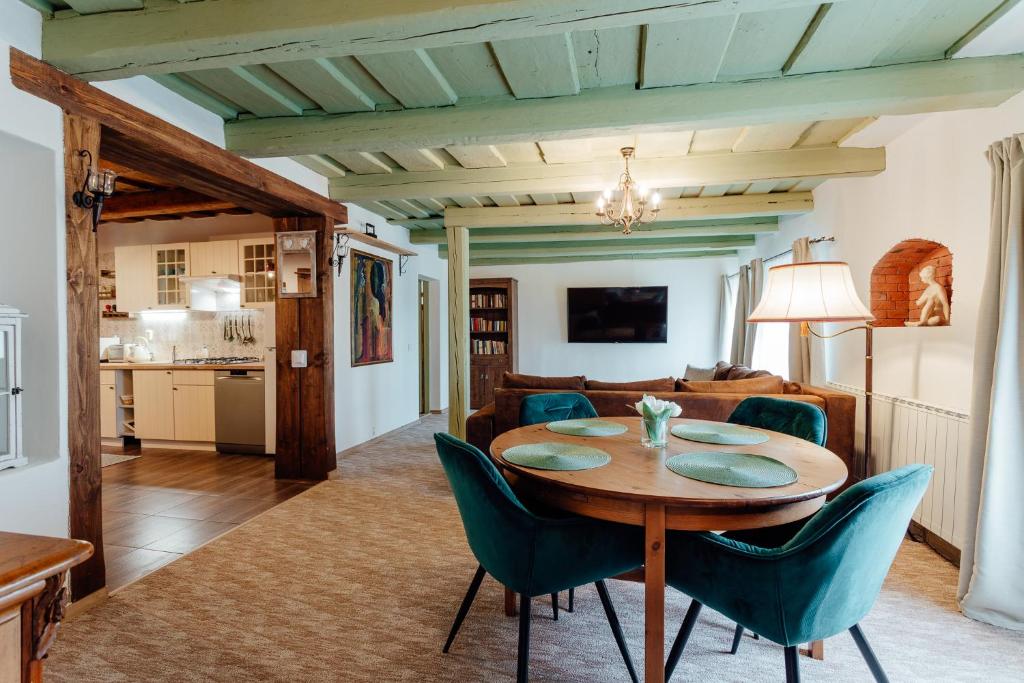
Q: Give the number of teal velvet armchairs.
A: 4